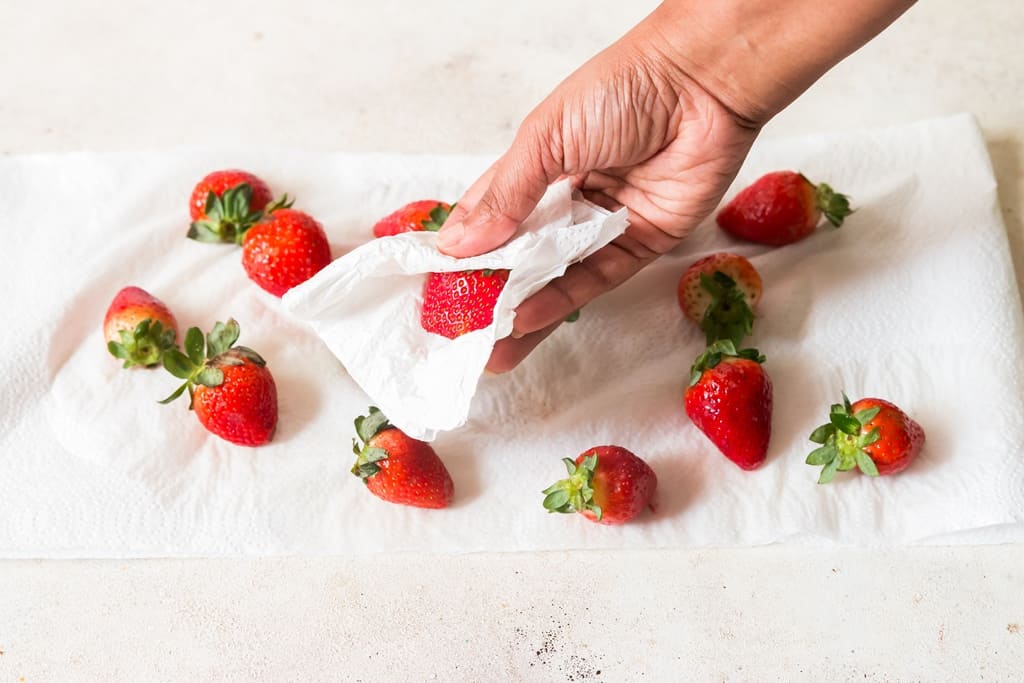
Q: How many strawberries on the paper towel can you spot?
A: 11